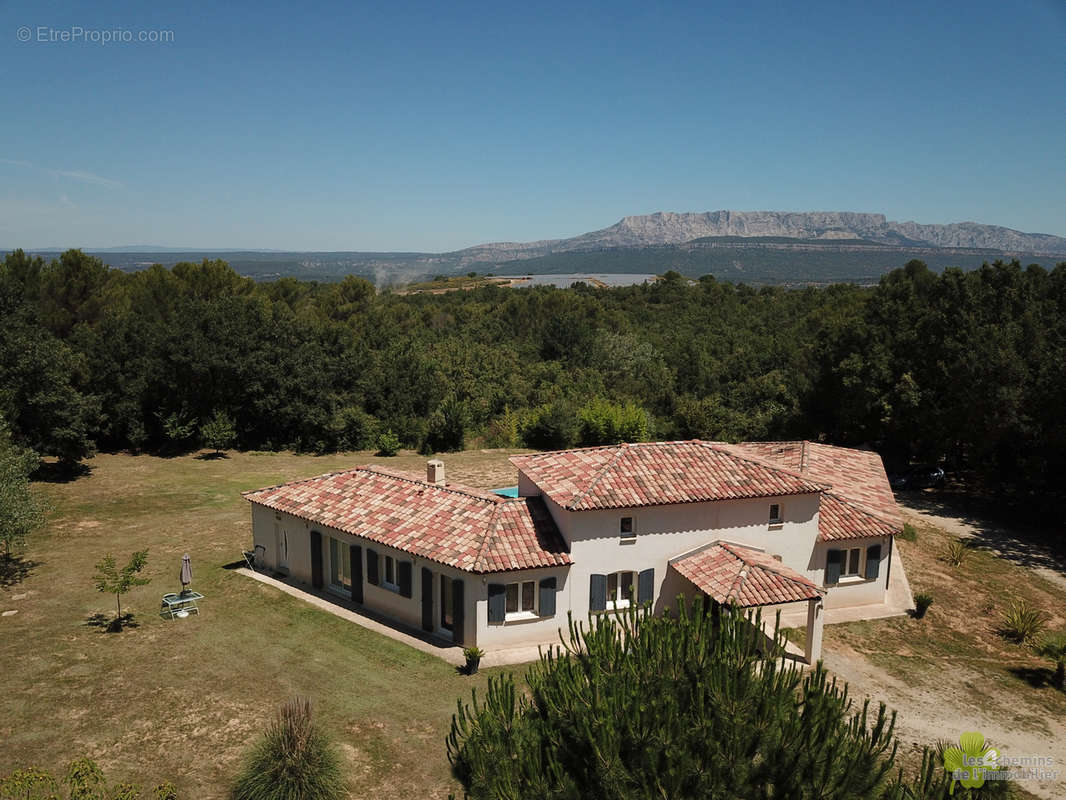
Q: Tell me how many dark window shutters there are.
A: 12